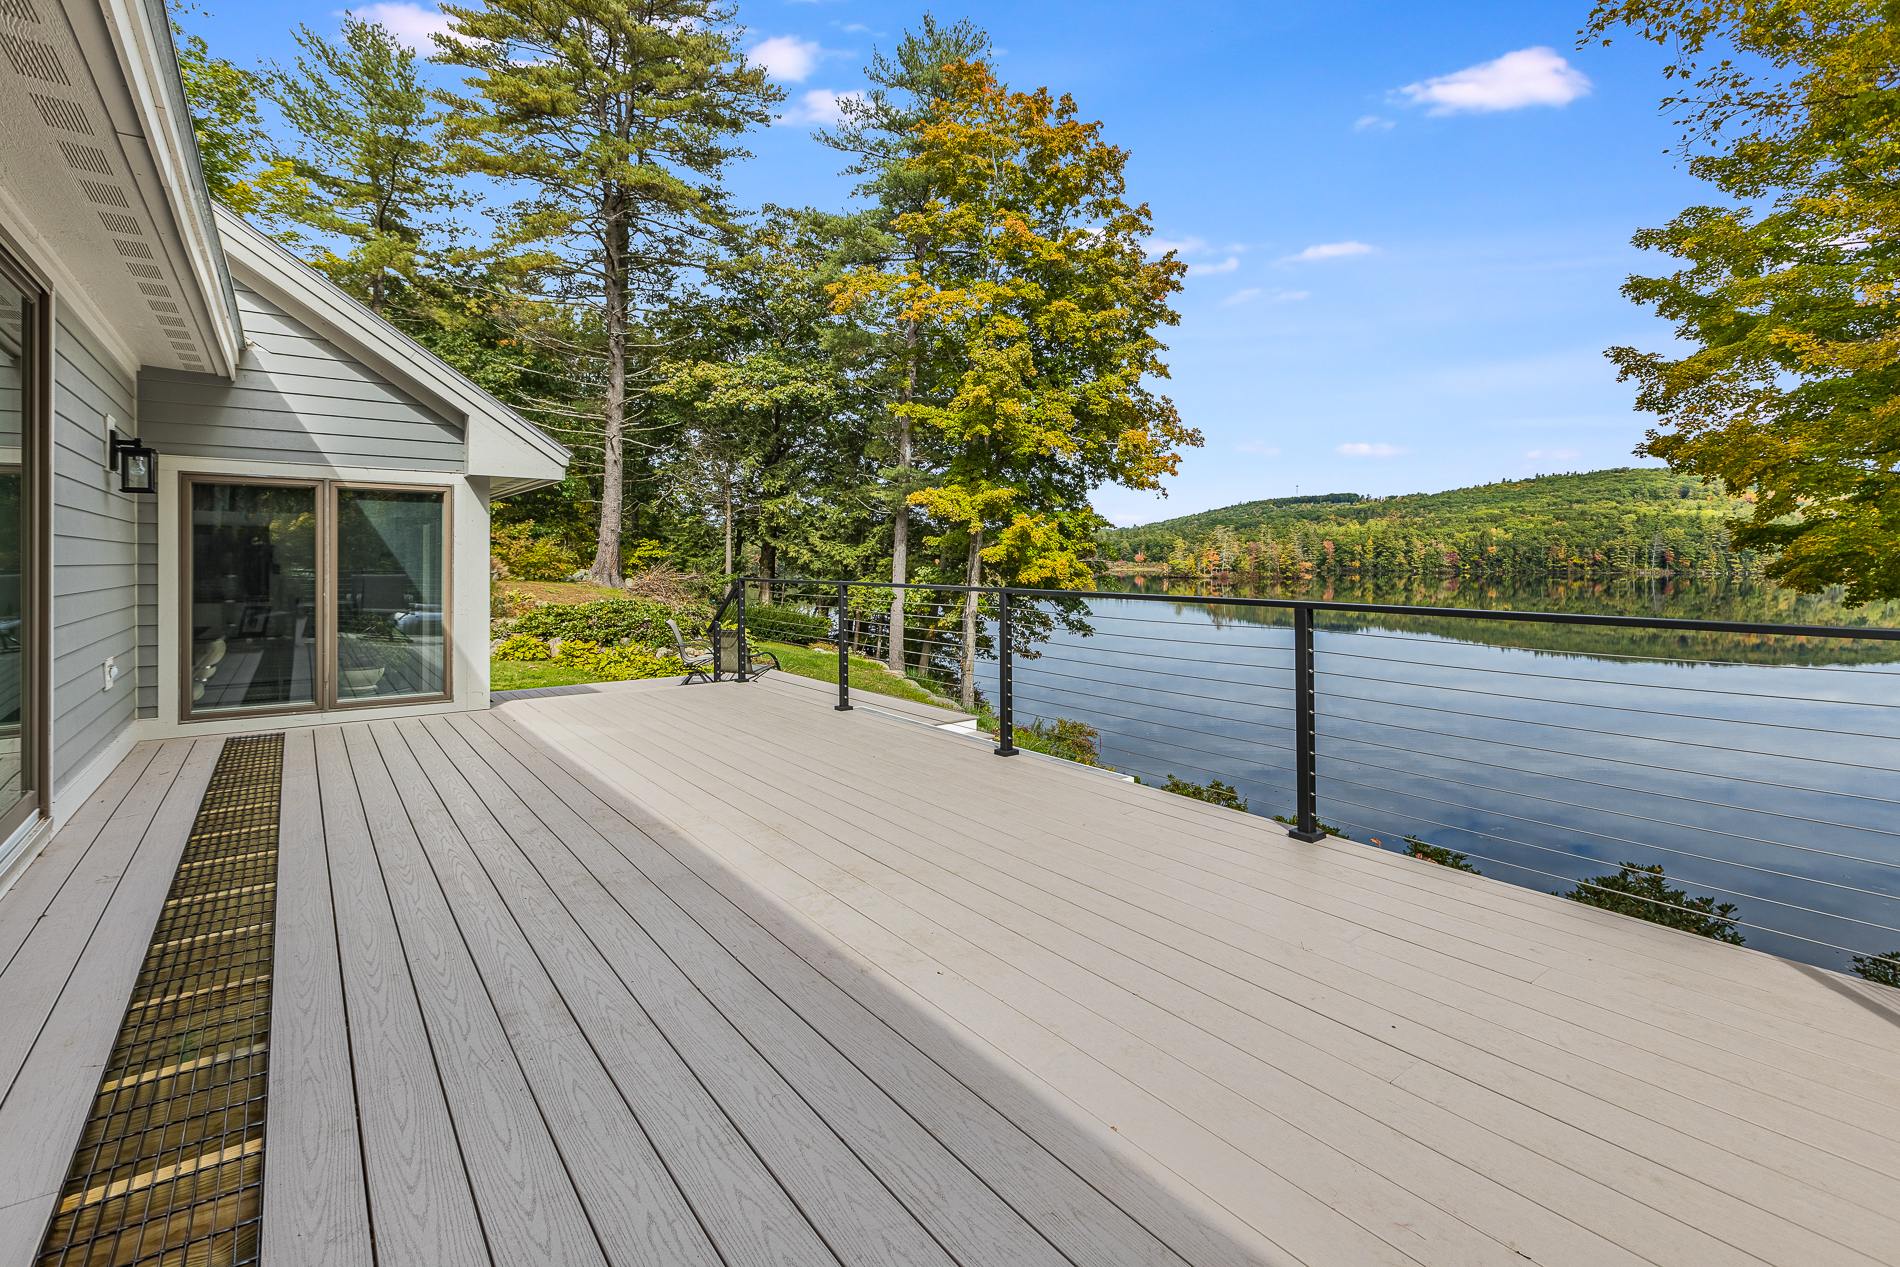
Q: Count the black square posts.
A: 5